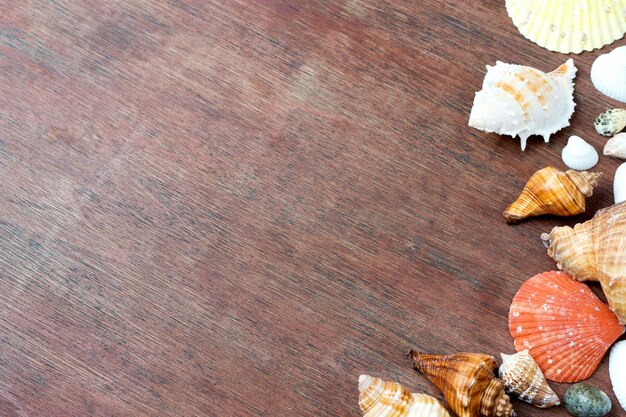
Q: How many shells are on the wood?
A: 15